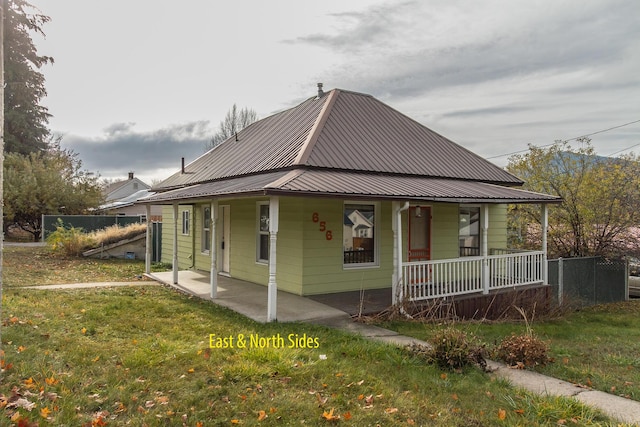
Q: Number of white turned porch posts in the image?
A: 7